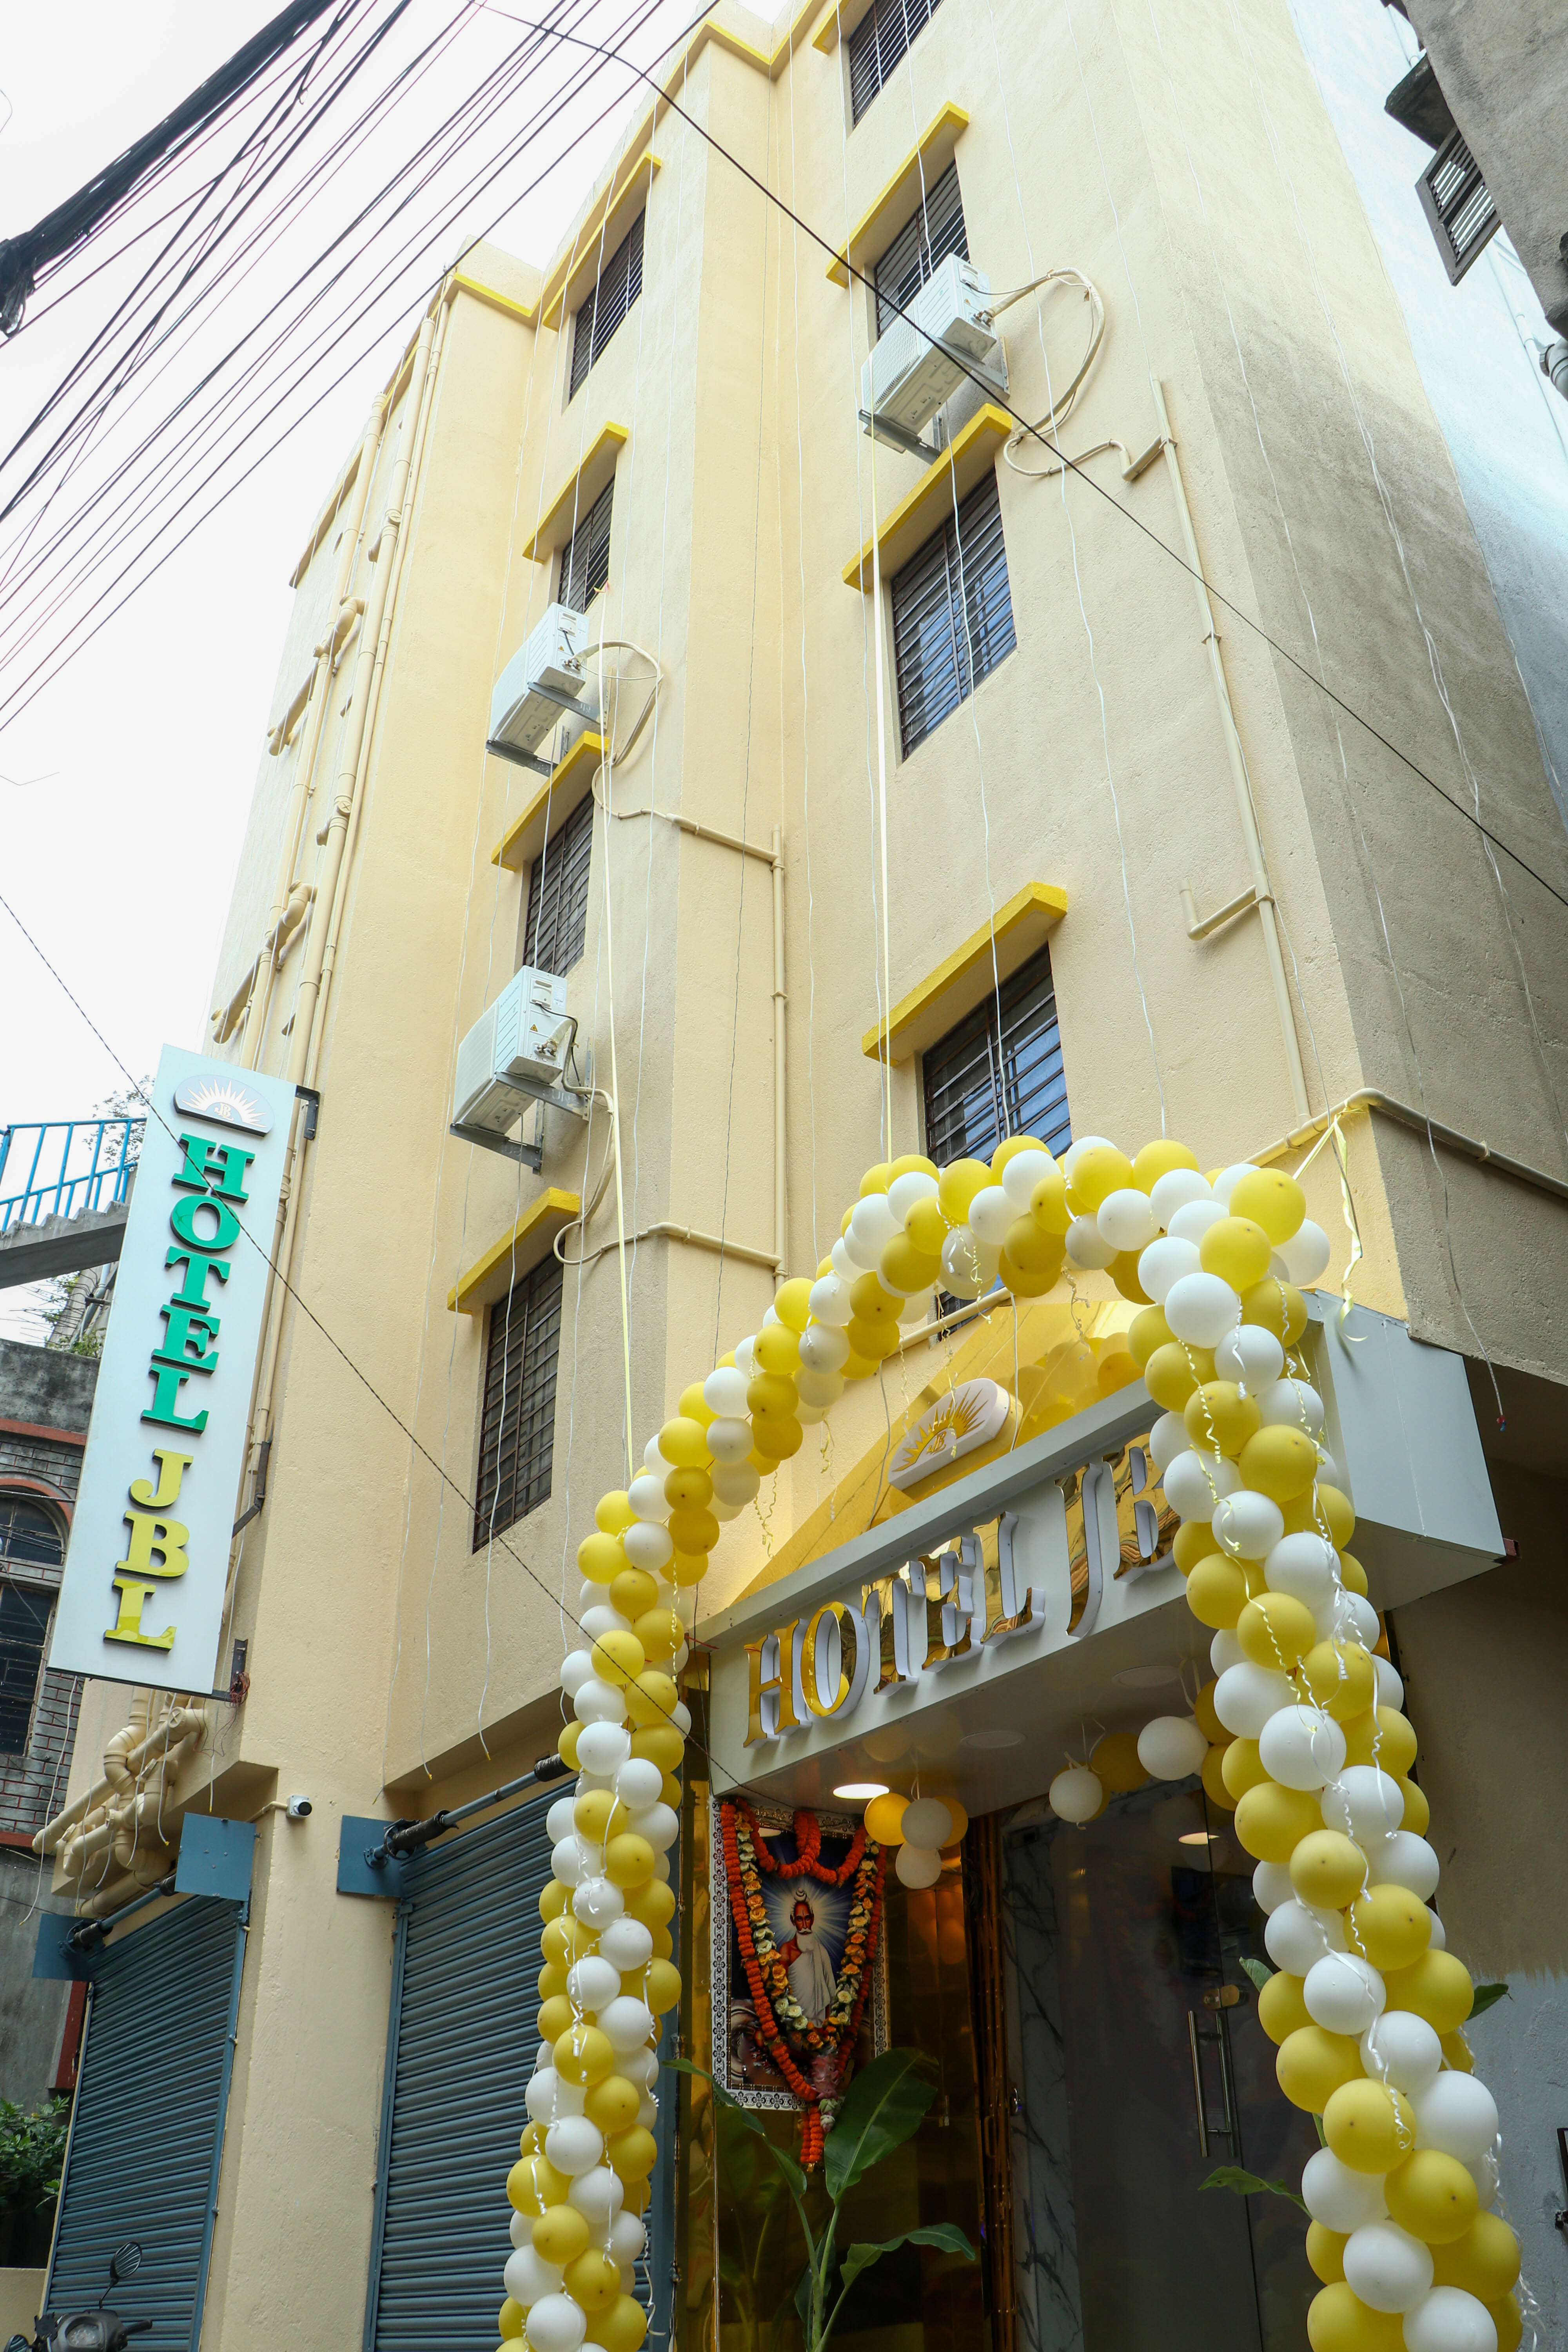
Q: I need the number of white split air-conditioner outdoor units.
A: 3